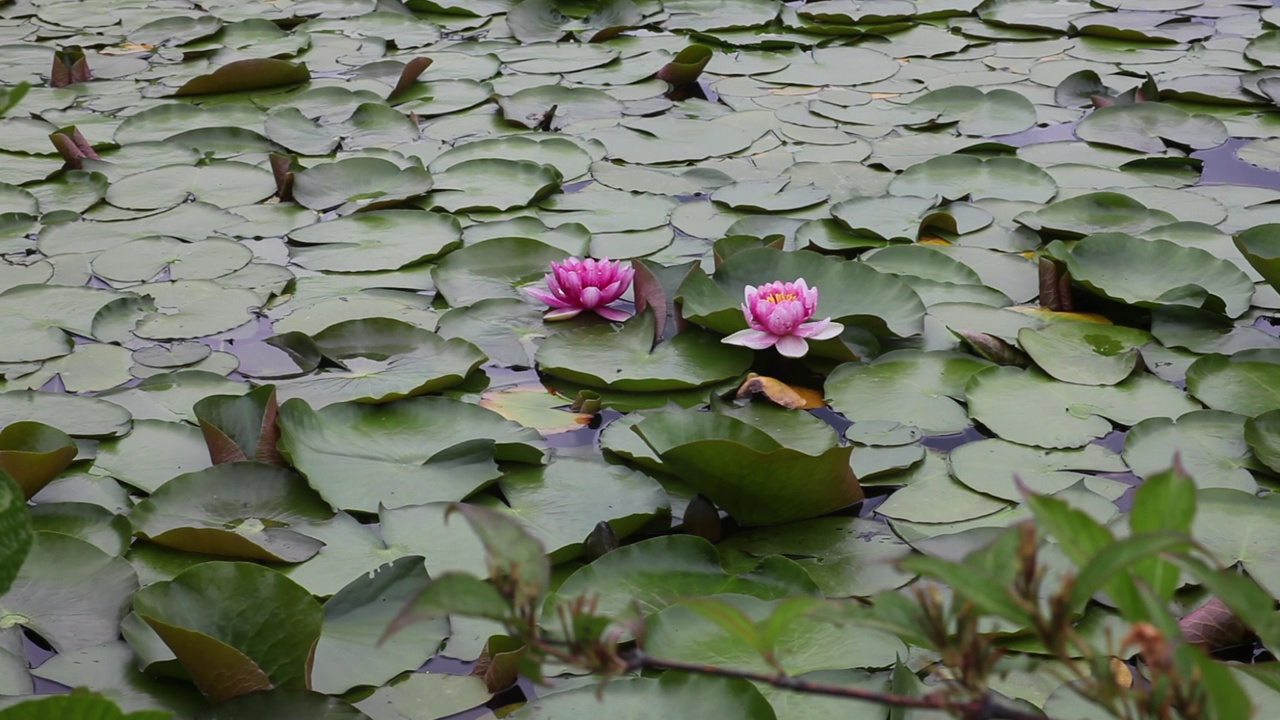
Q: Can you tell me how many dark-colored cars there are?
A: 0